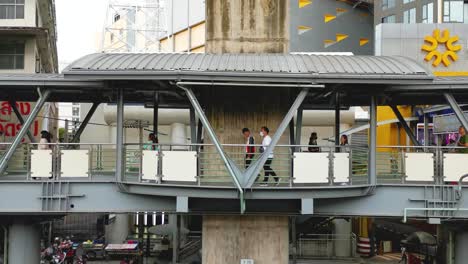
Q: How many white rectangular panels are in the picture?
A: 8